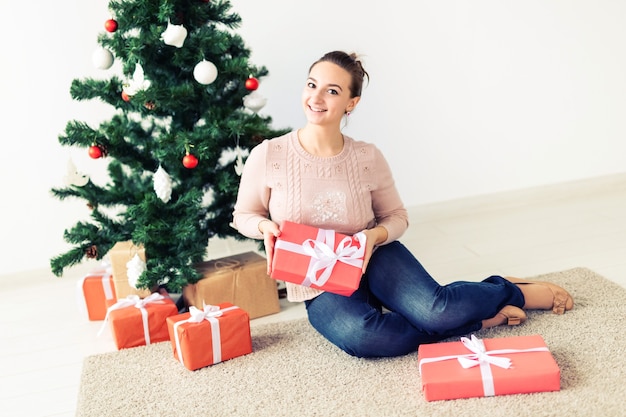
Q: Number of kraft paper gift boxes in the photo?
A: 2